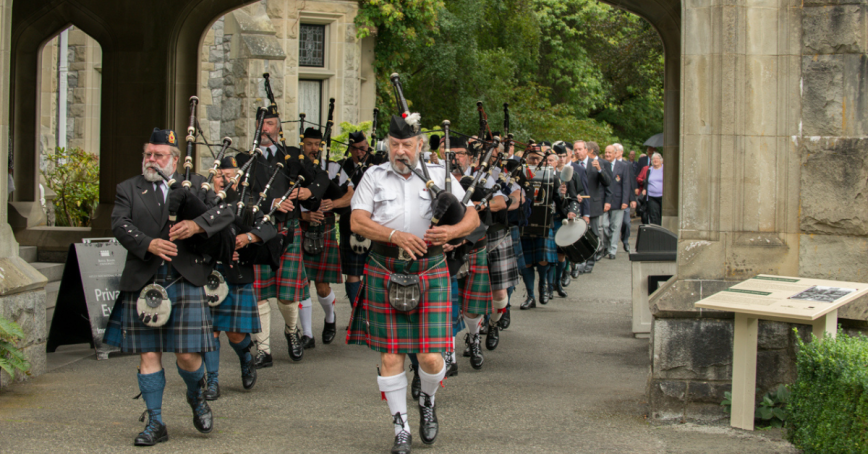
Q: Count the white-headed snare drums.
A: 1